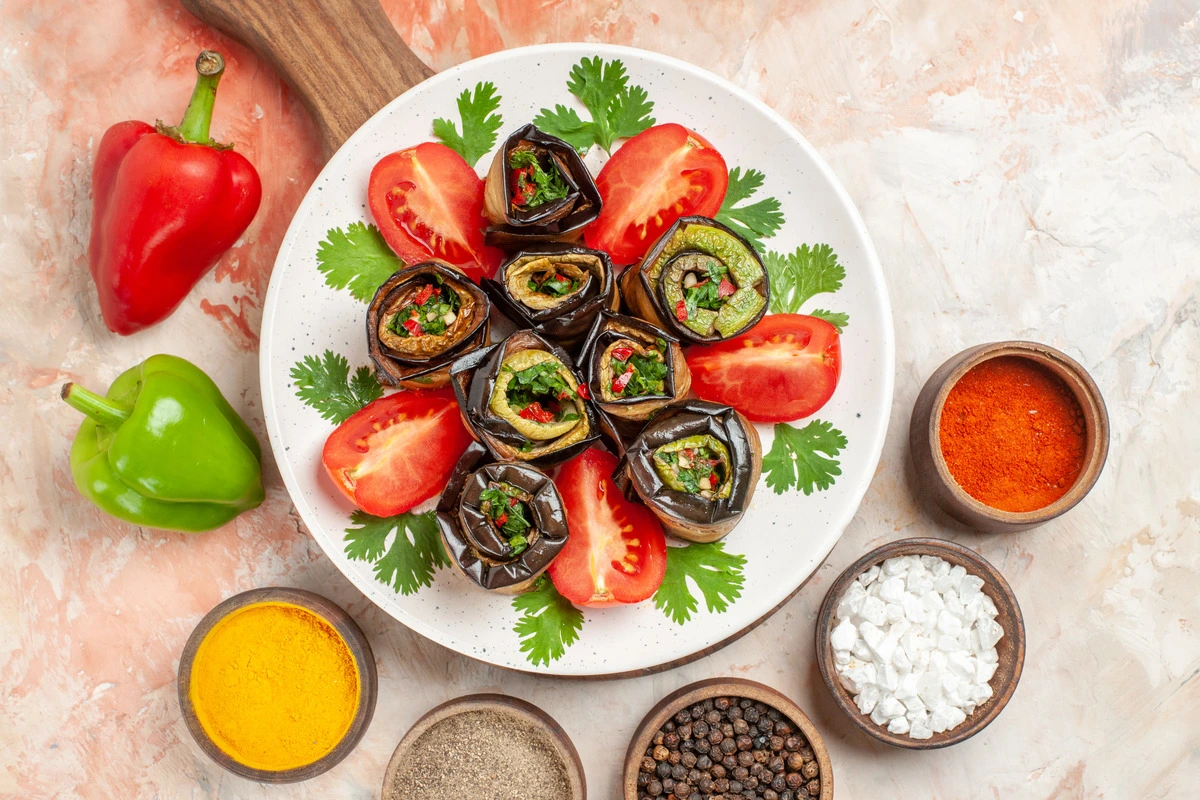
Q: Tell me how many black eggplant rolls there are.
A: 8